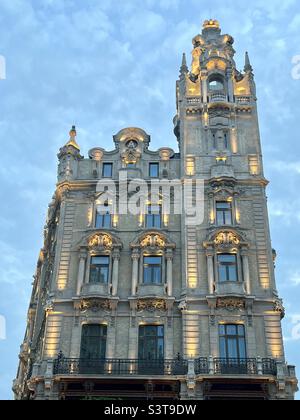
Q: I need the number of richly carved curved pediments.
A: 3